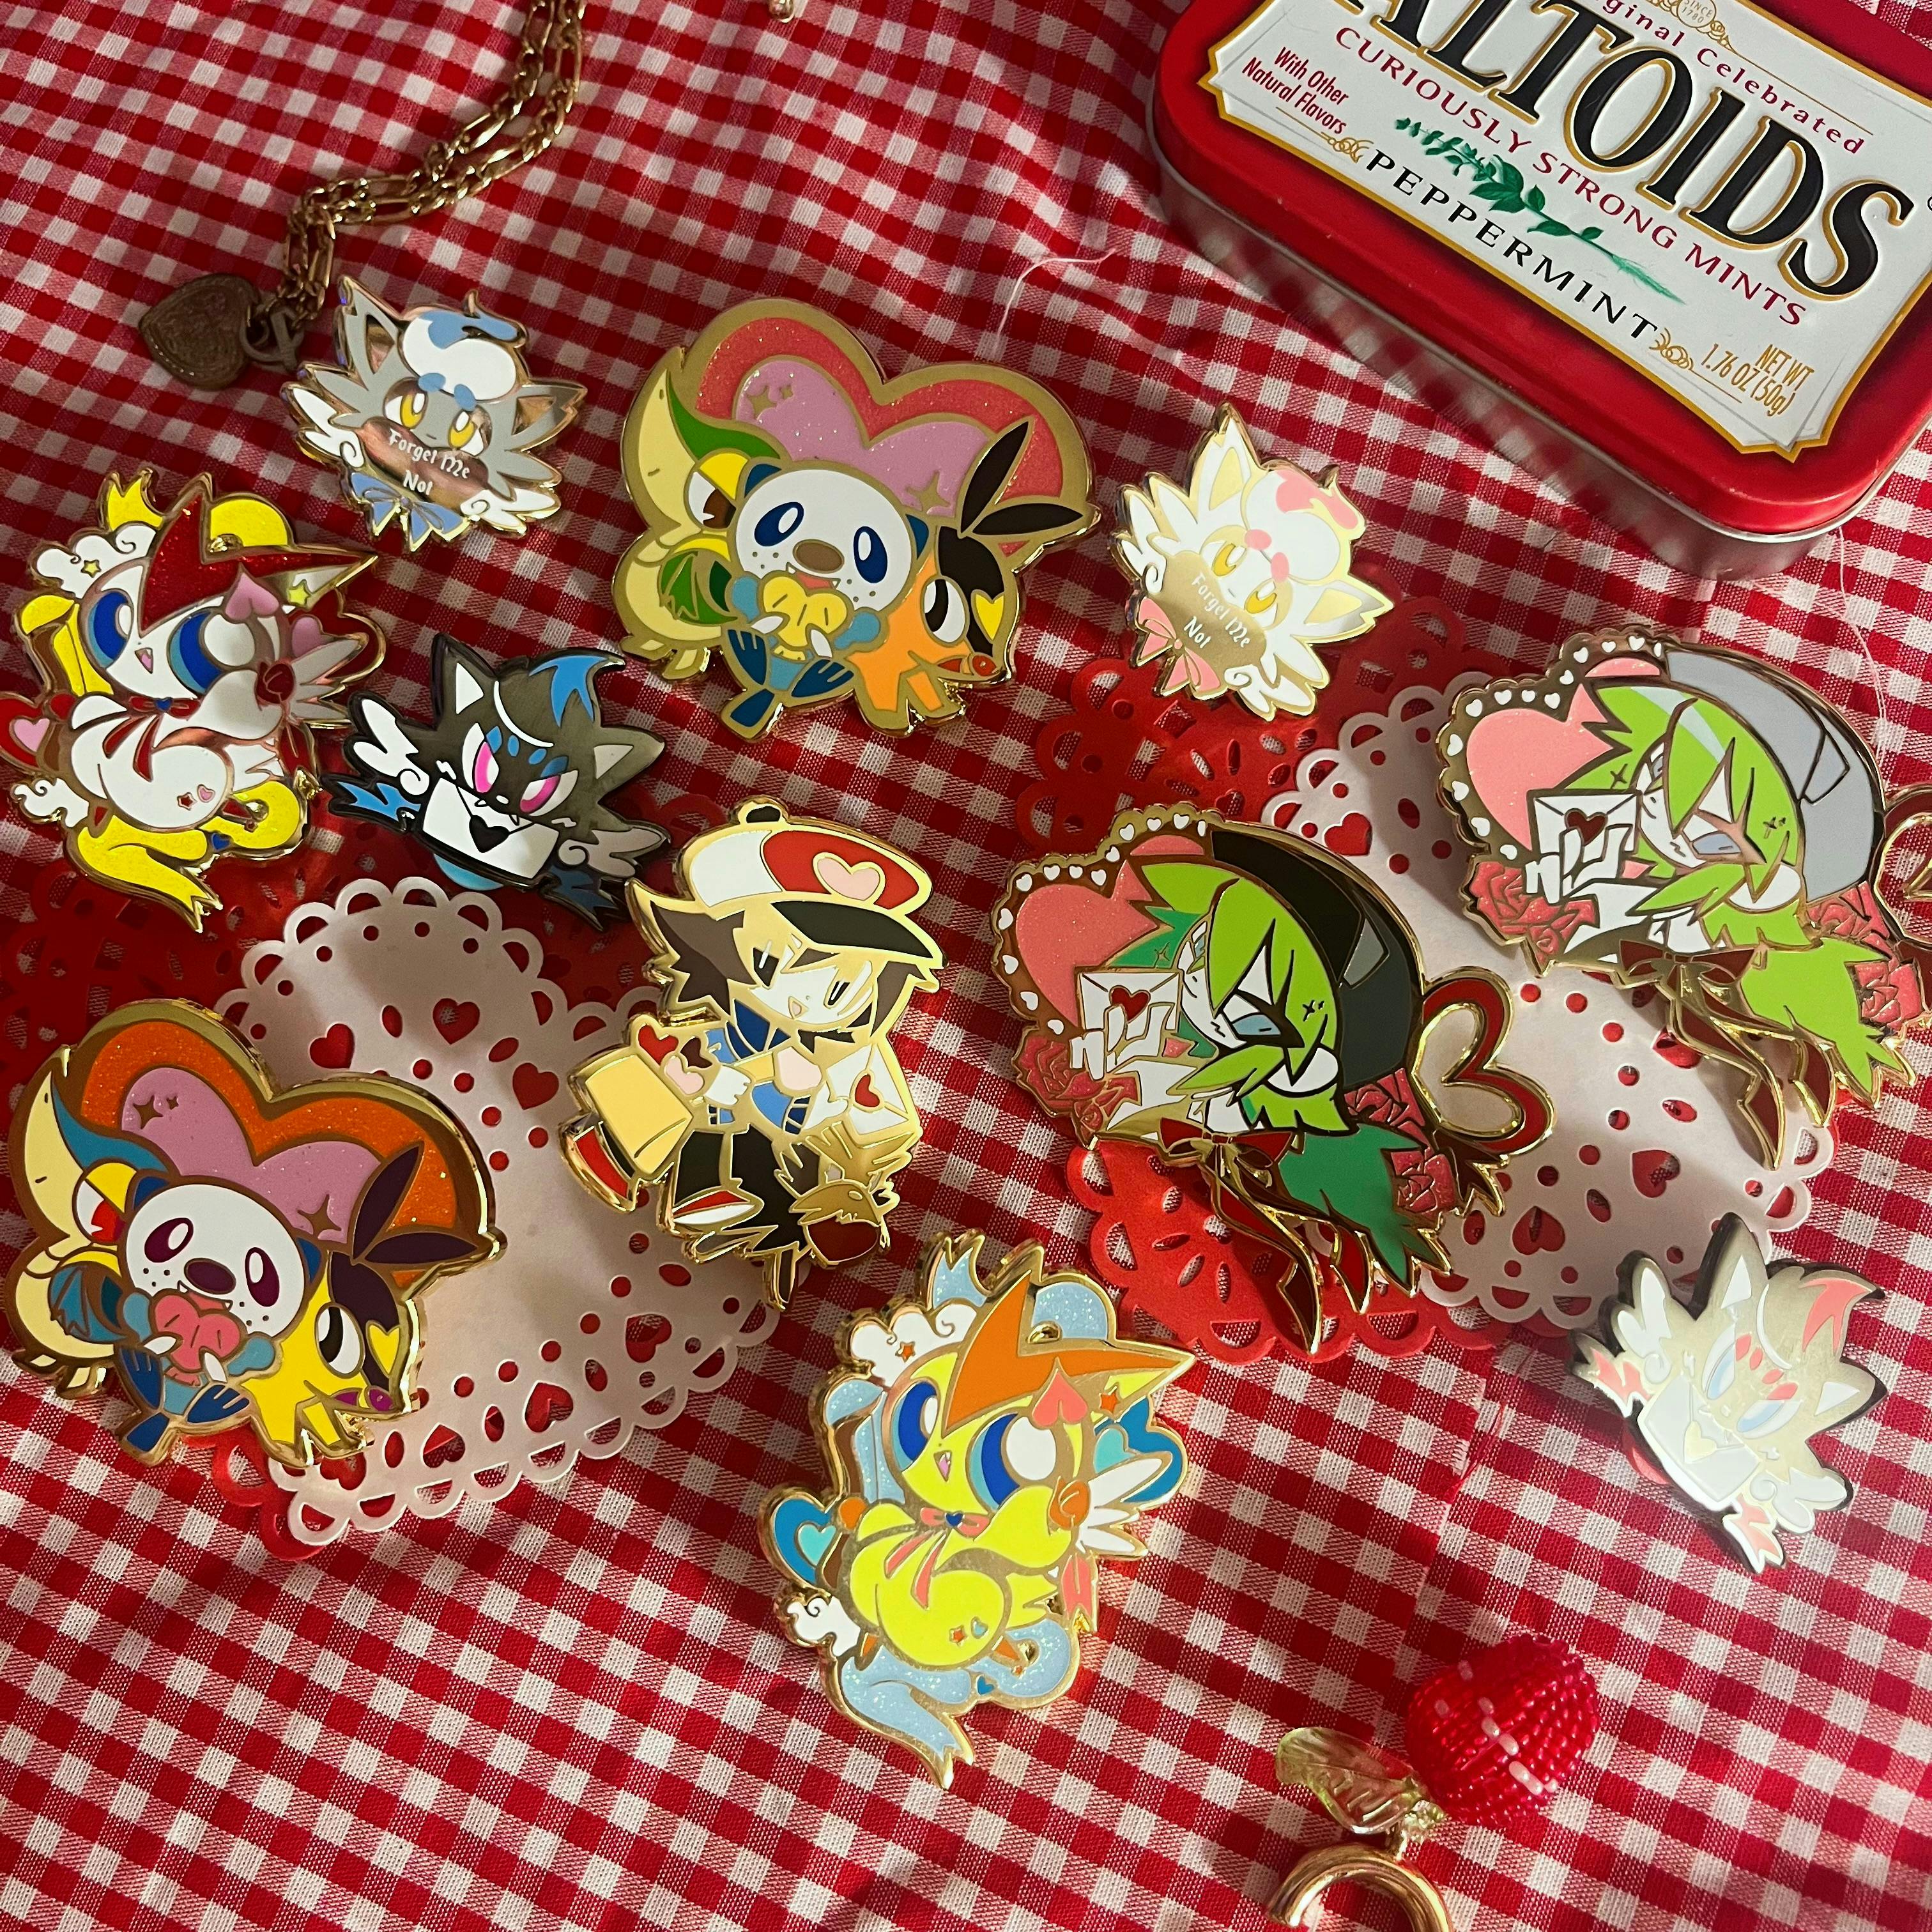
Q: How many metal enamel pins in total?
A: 11